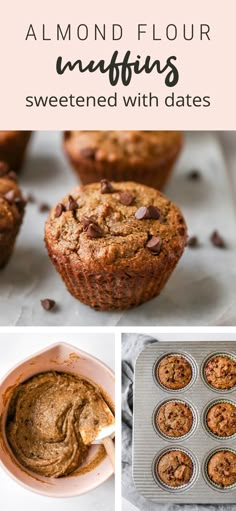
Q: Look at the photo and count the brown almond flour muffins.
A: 10